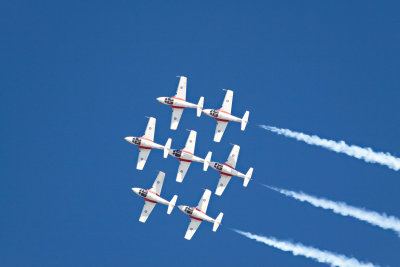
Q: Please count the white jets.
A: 7